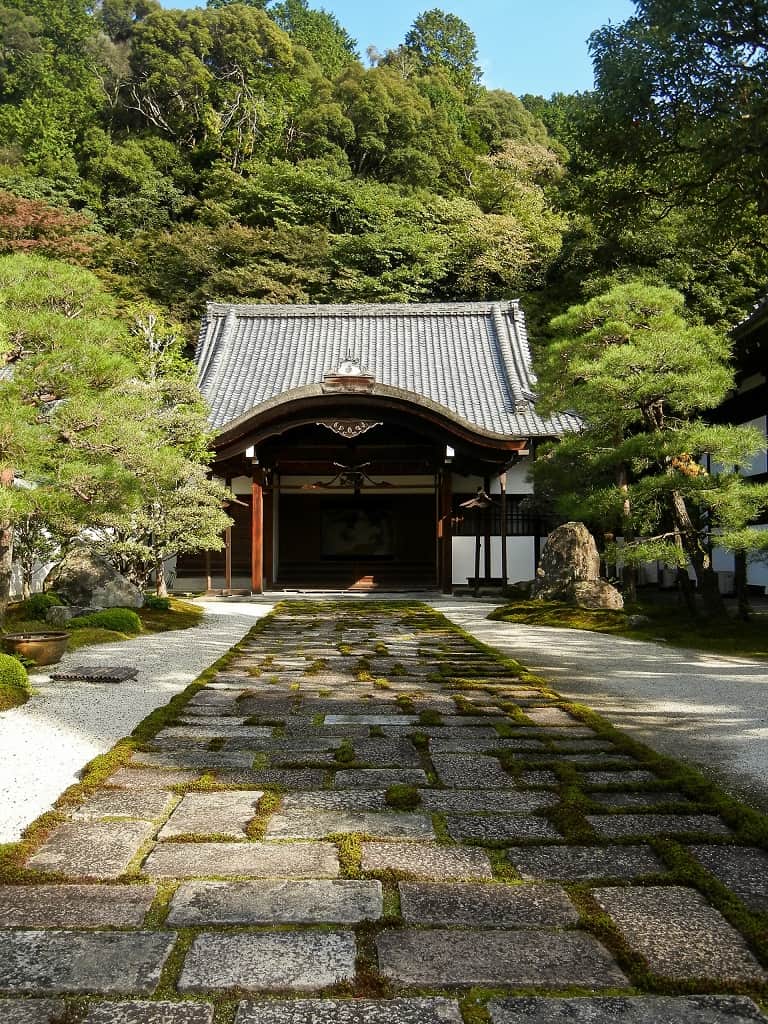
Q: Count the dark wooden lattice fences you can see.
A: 1